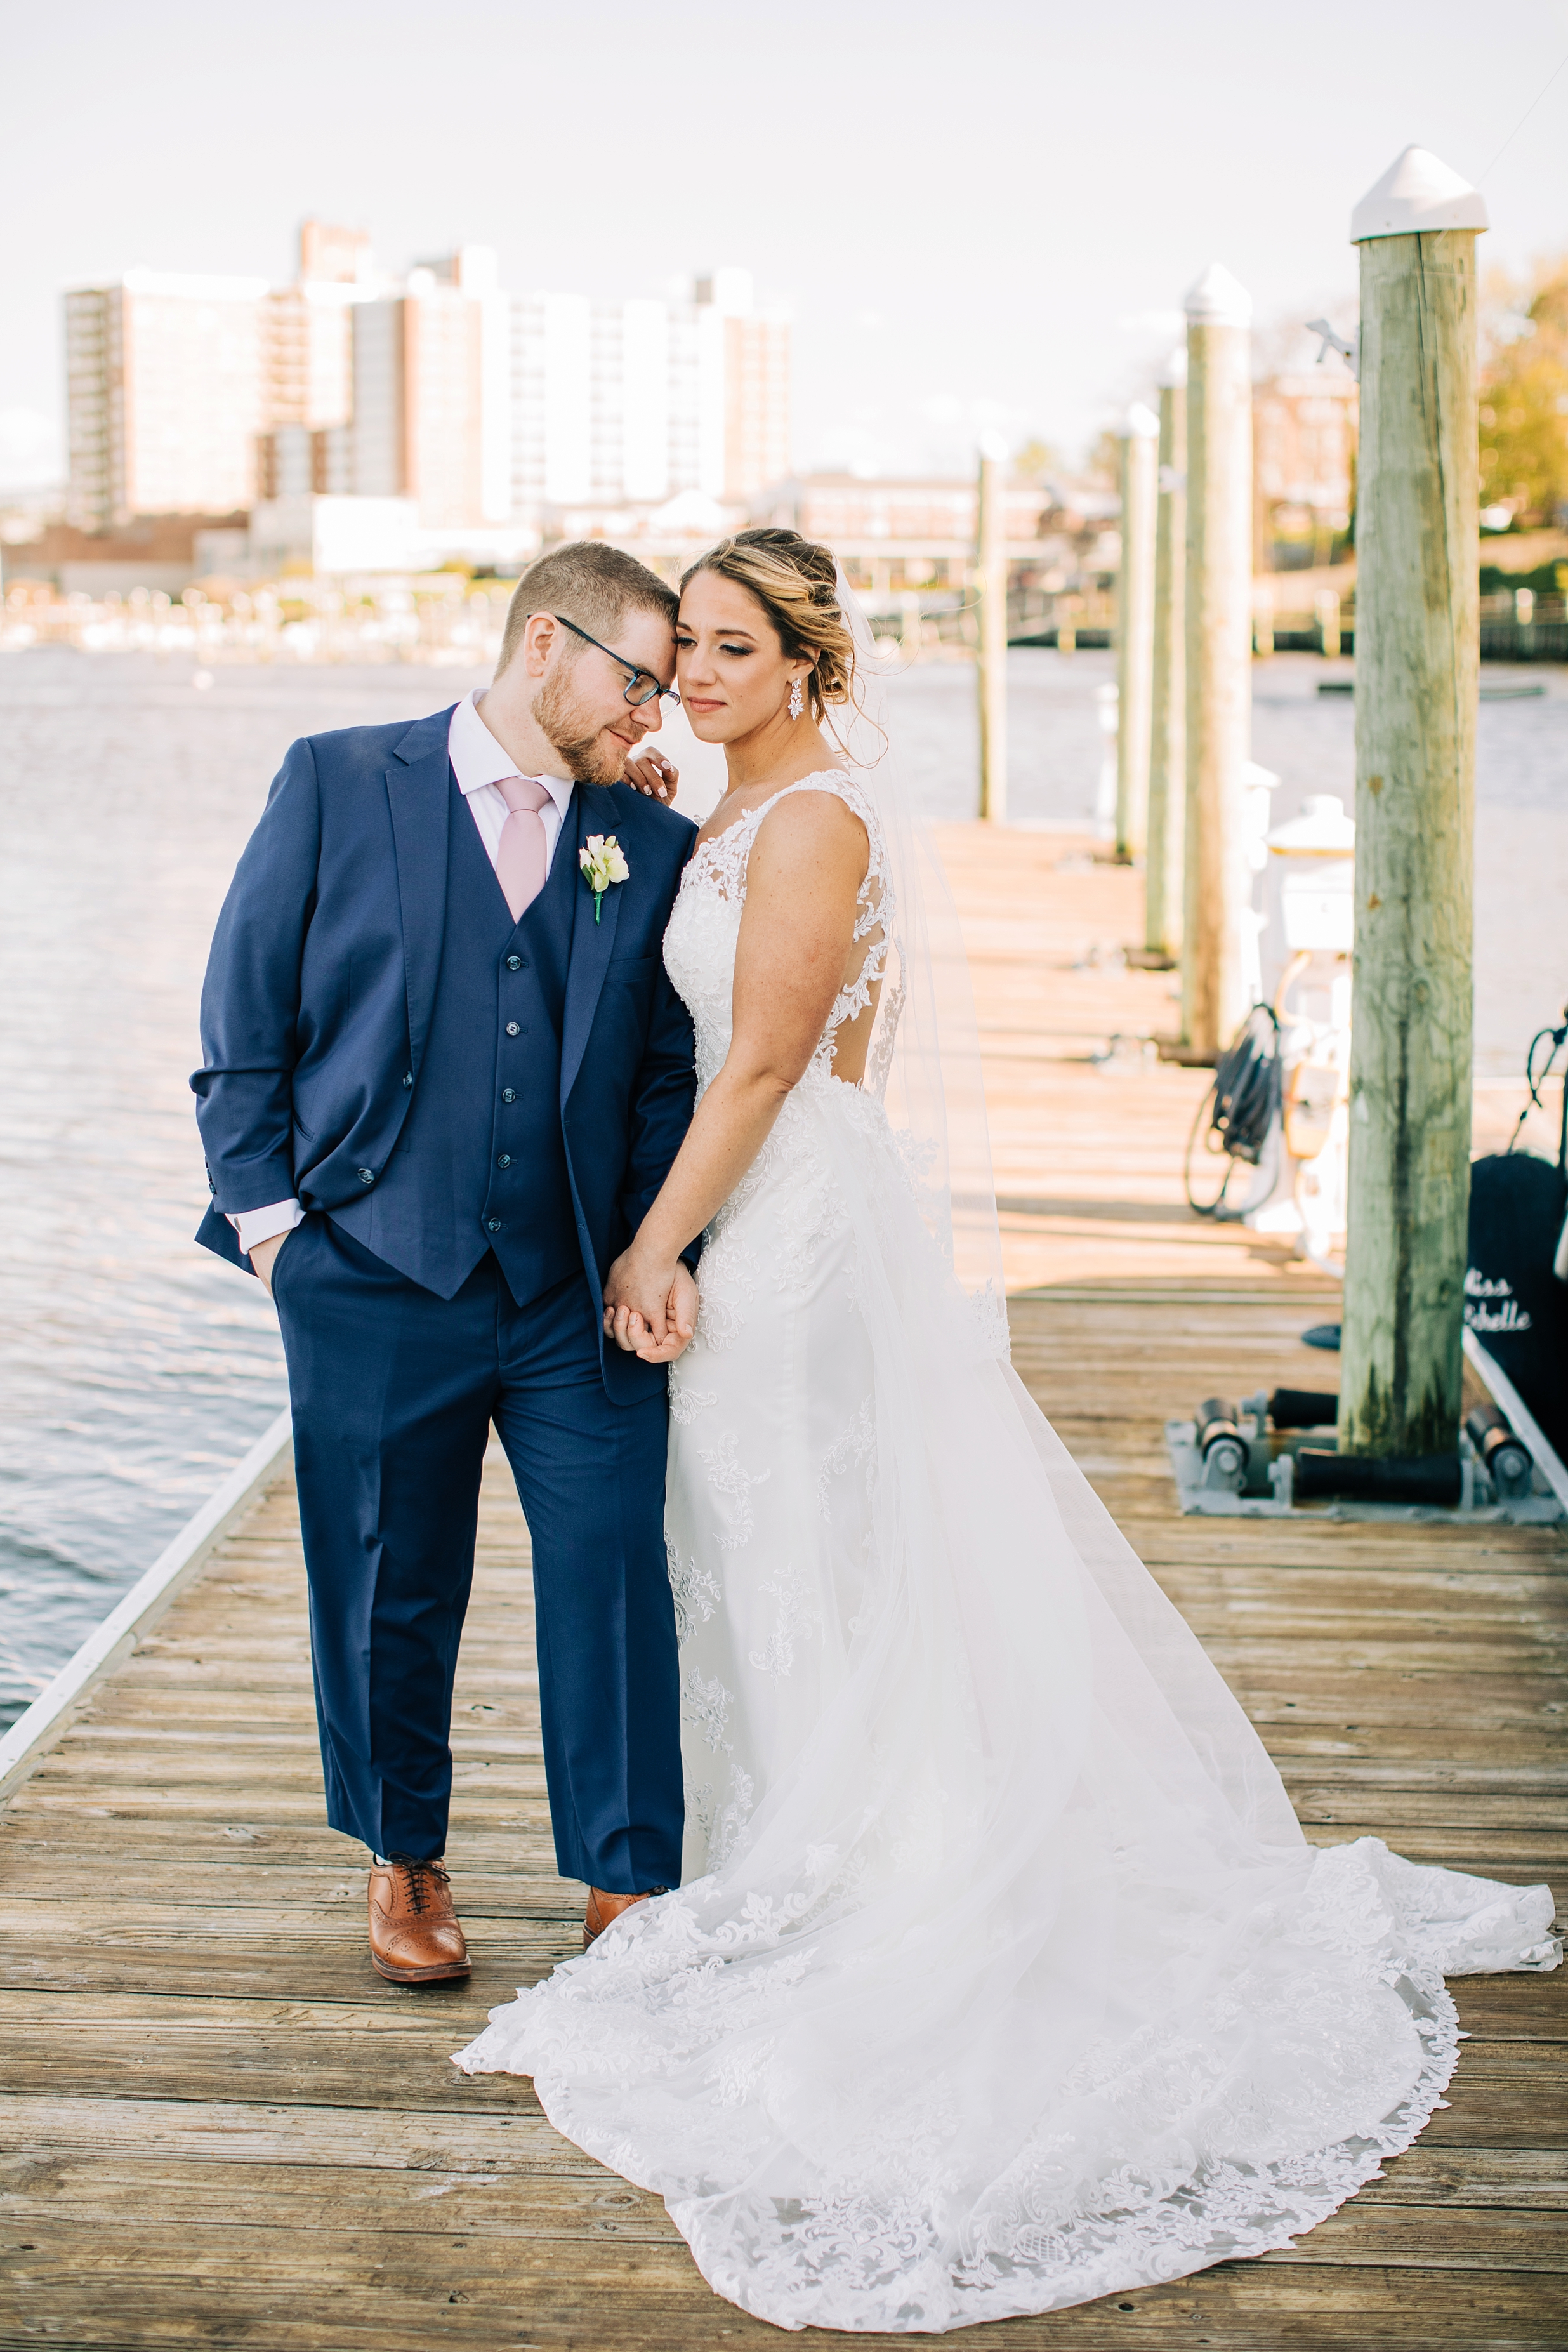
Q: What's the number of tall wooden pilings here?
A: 5